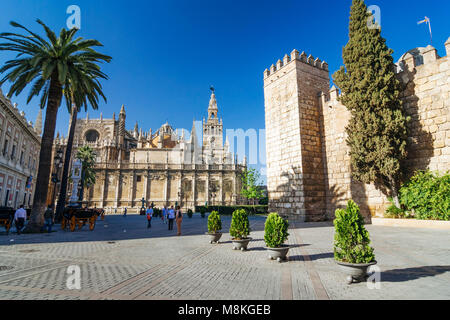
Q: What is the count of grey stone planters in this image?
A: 4